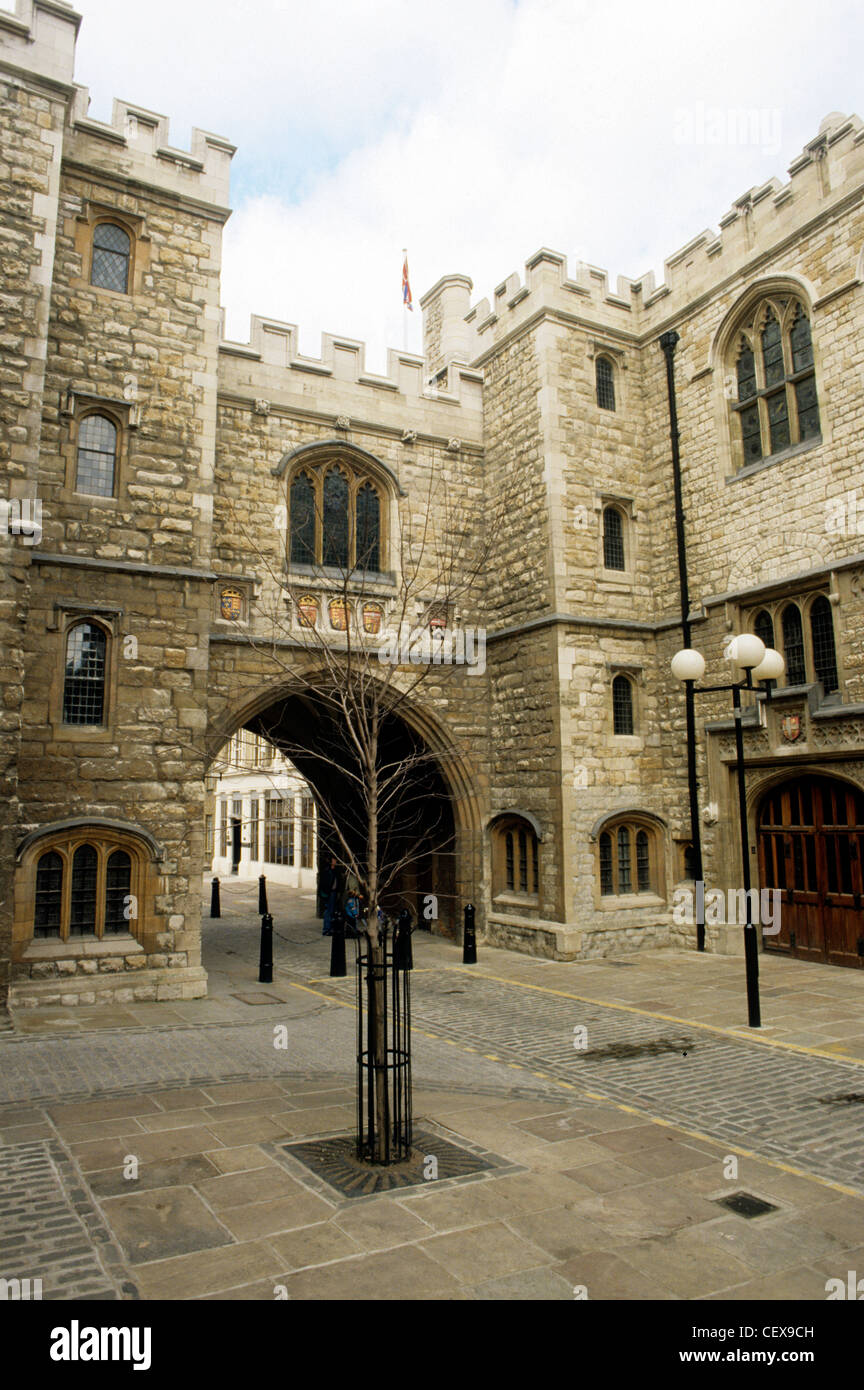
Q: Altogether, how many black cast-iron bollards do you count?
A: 6